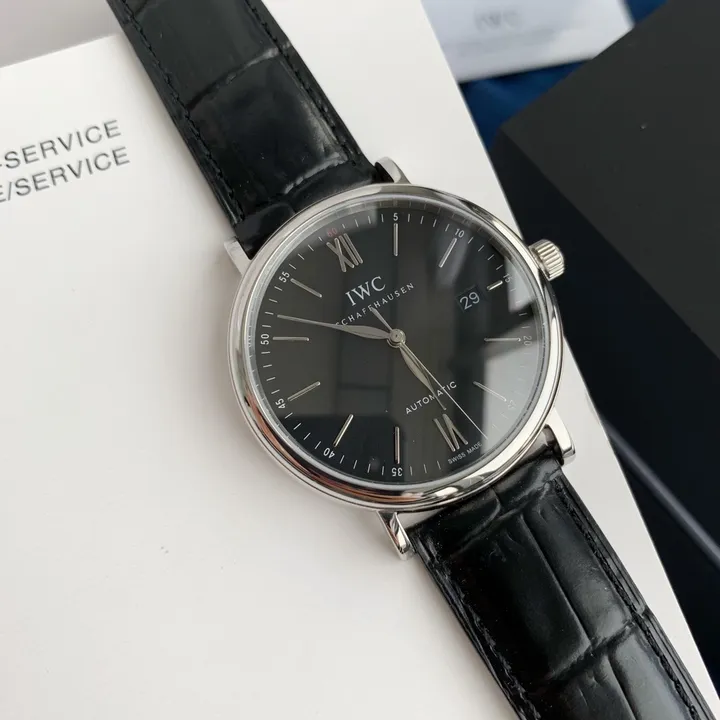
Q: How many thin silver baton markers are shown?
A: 10